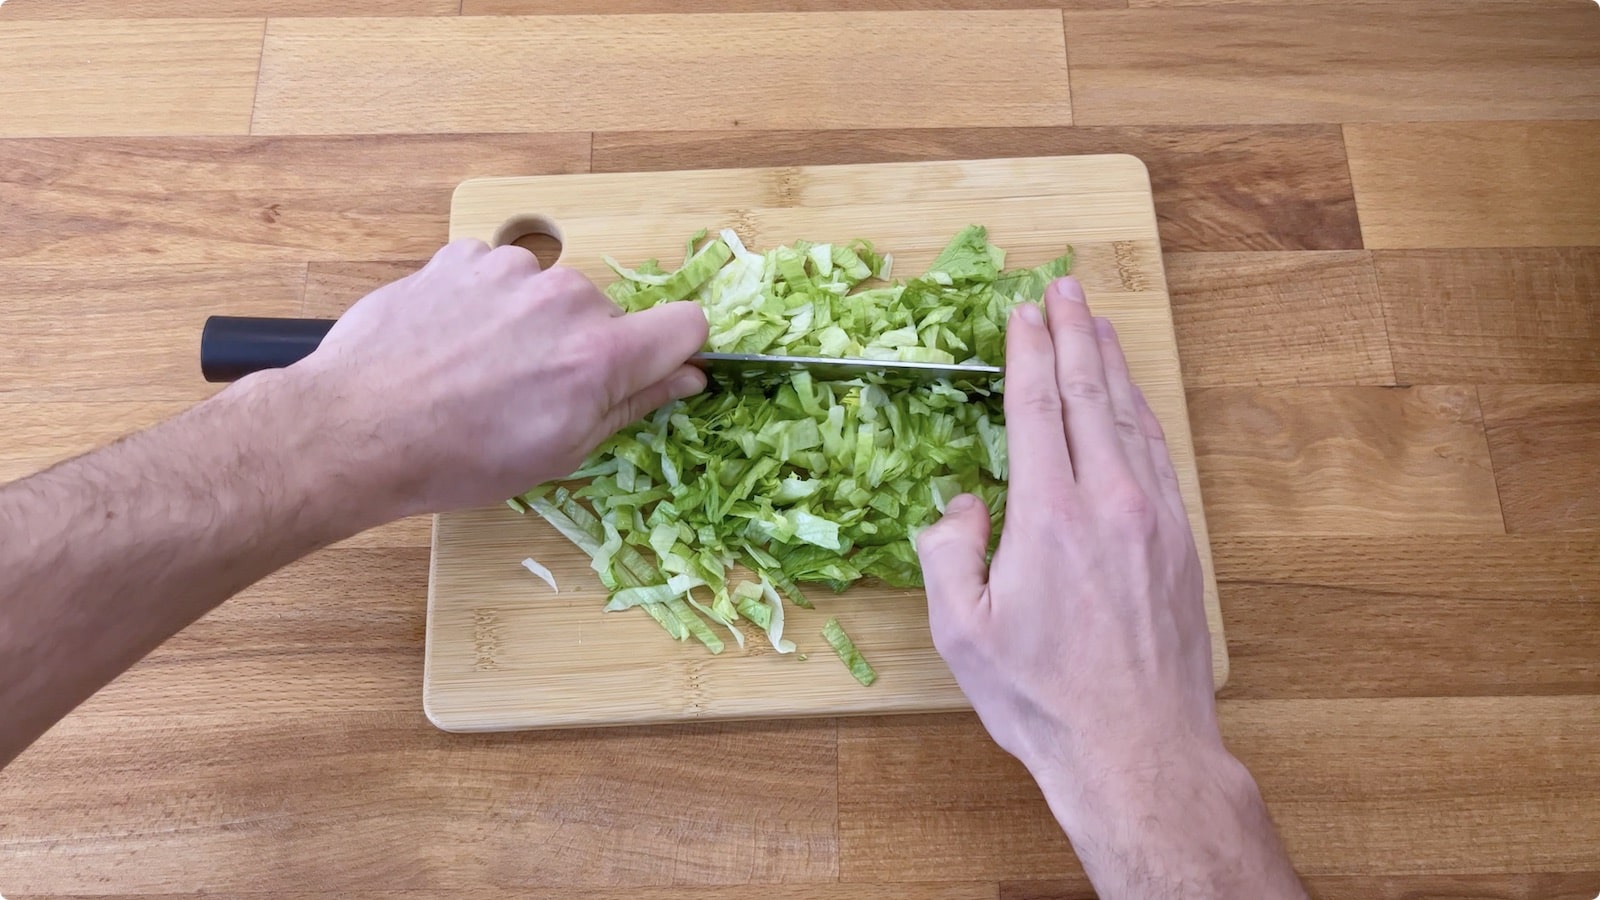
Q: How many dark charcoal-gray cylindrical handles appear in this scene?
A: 1